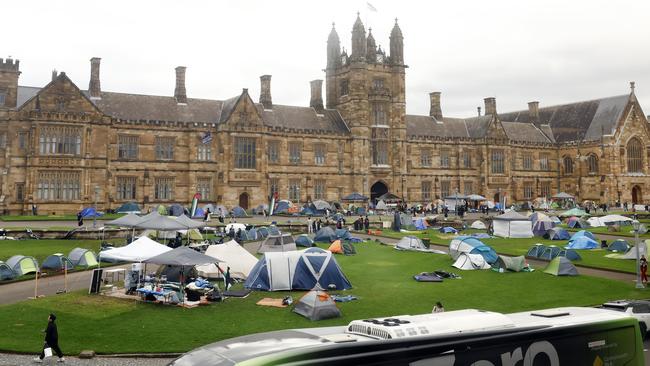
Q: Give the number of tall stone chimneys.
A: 7